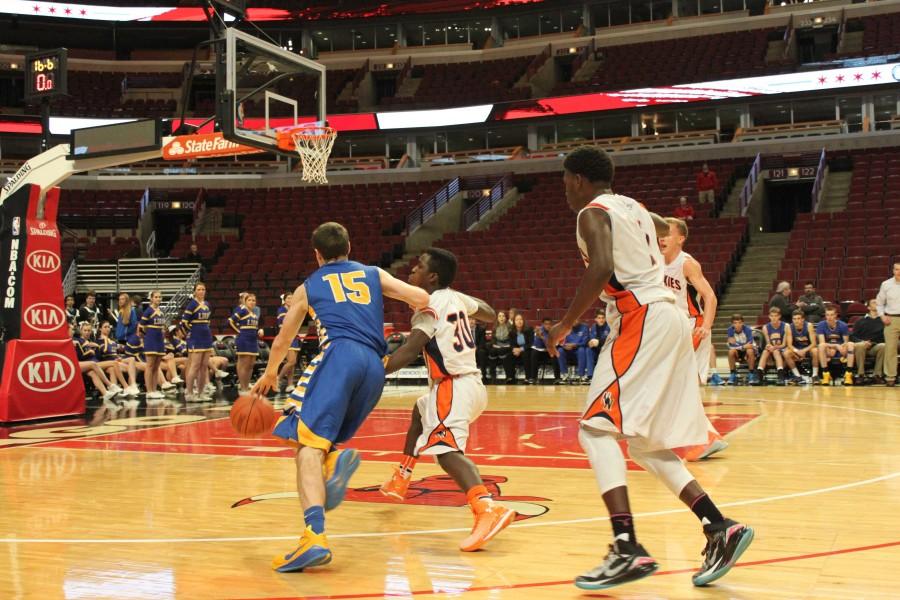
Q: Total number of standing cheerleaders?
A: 4